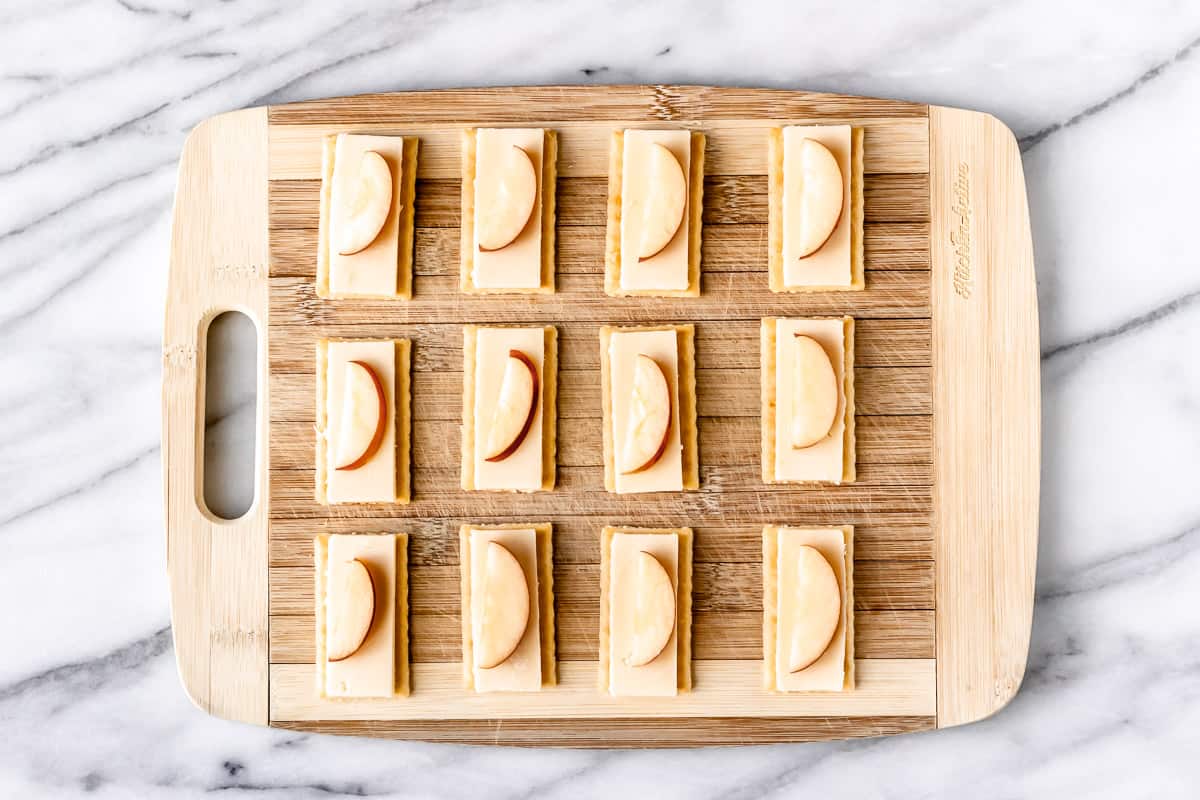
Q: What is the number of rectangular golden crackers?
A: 12